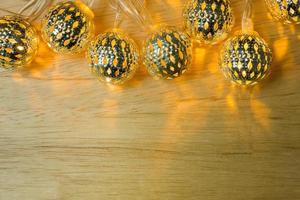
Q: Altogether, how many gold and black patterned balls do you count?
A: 7